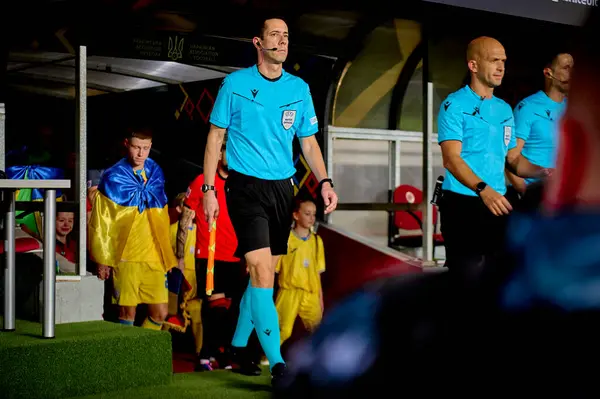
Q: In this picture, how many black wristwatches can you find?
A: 3